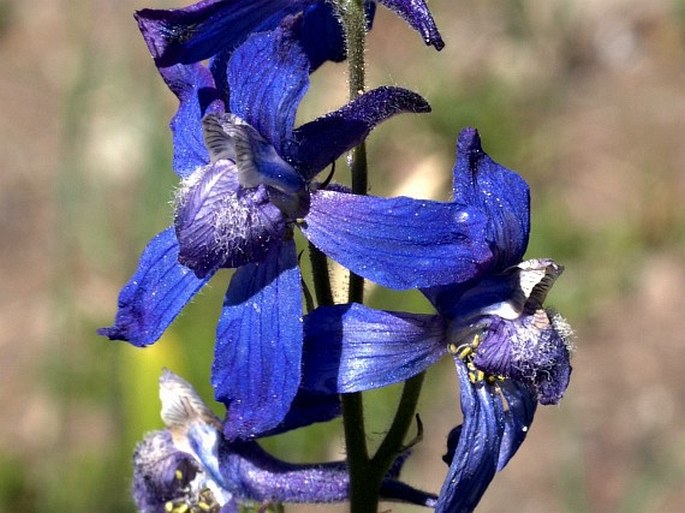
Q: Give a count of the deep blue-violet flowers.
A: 4